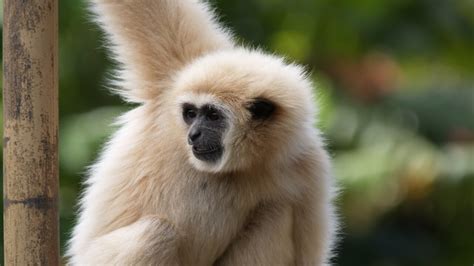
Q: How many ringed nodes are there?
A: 1